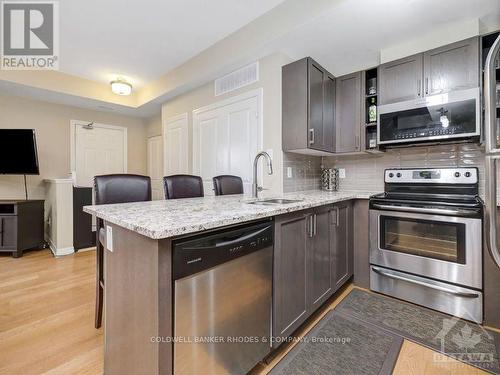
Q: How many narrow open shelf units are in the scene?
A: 2